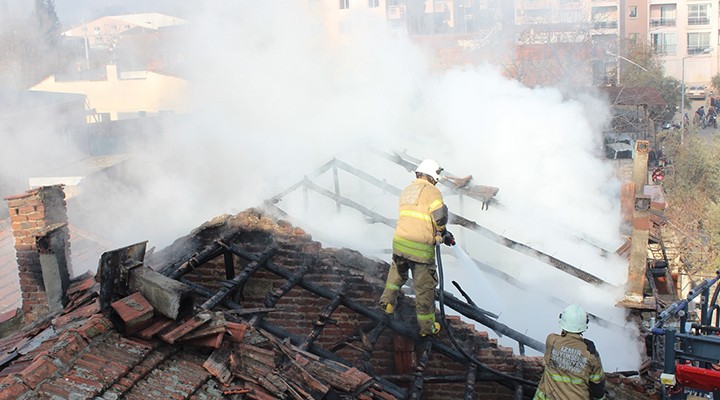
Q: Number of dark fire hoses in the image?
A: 1